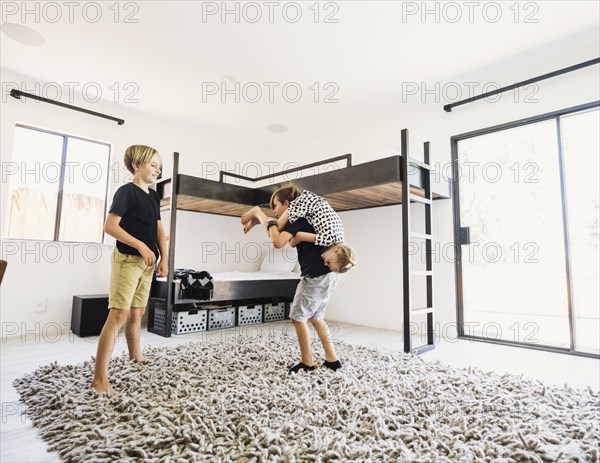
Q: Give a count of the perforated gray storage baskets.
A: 4